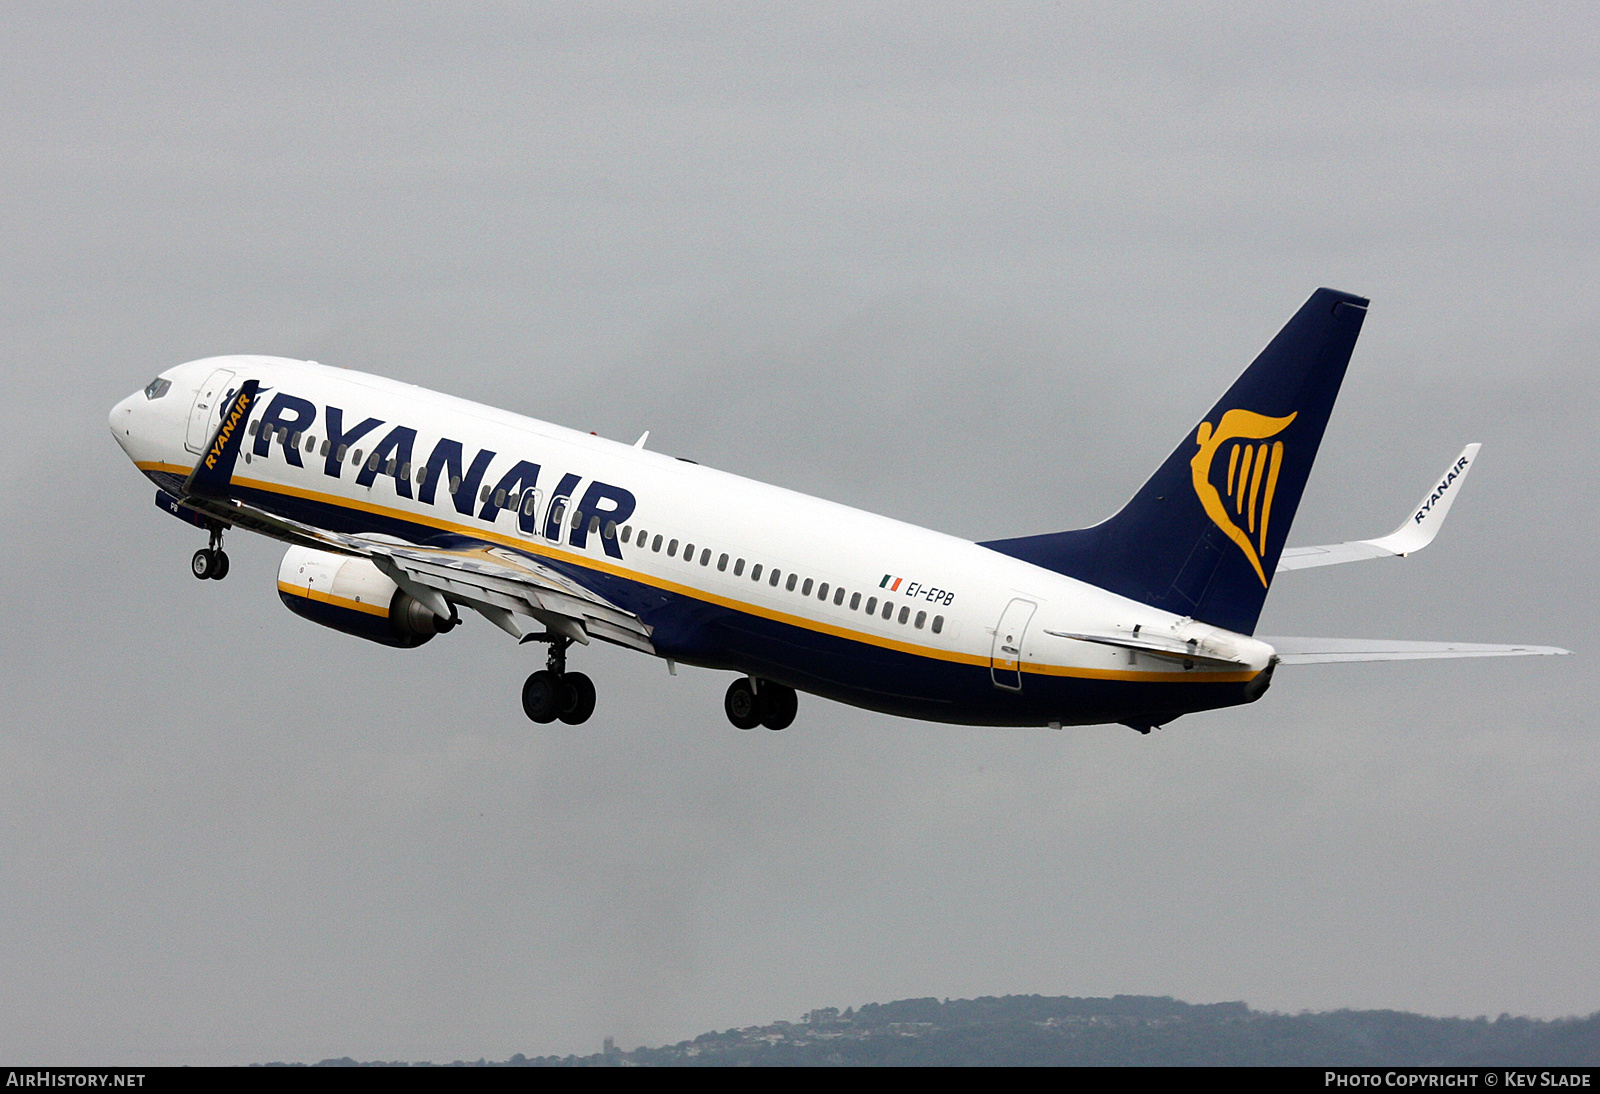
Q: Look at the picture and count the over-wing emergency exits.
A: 2